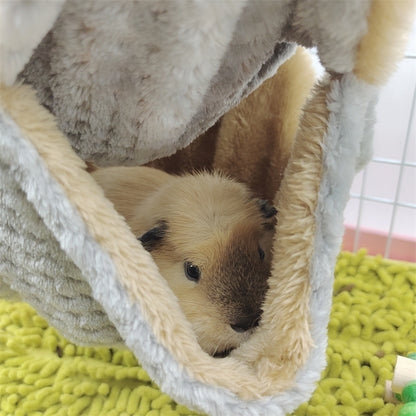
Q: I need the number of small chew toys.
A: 1